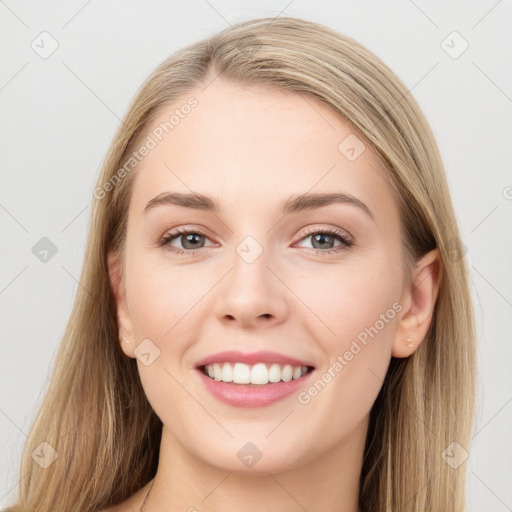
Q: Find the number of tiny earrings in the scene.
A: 2